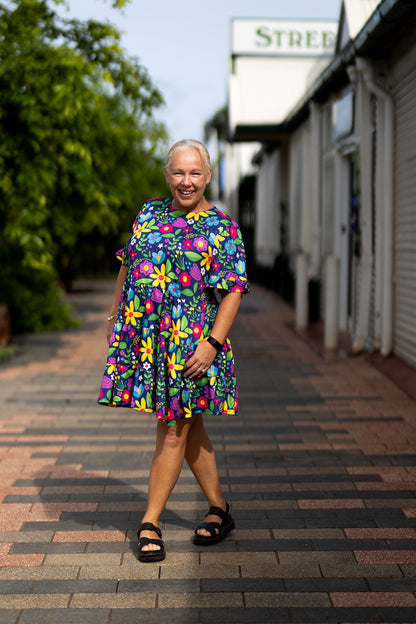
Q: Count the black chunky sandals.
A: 2